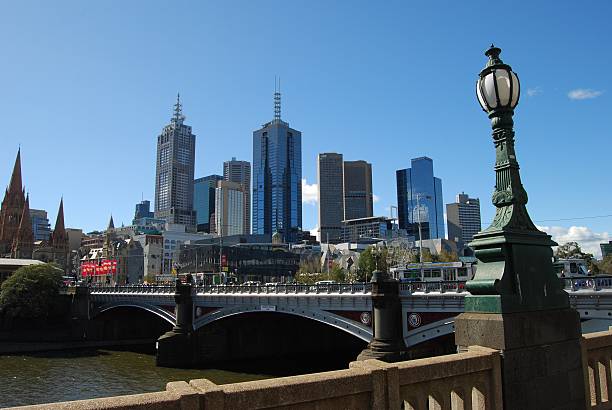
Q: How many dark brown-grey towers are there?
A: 2